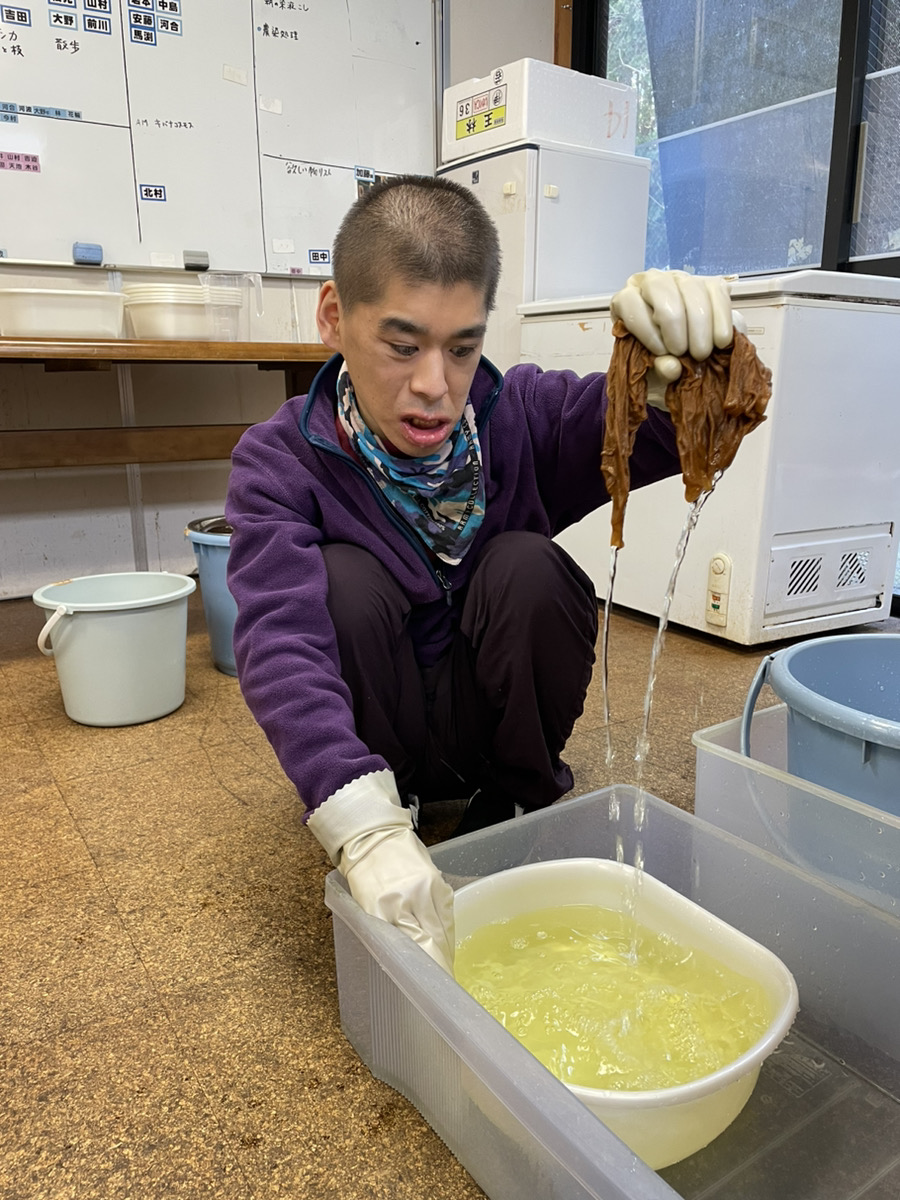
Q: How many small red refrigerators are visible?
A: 0